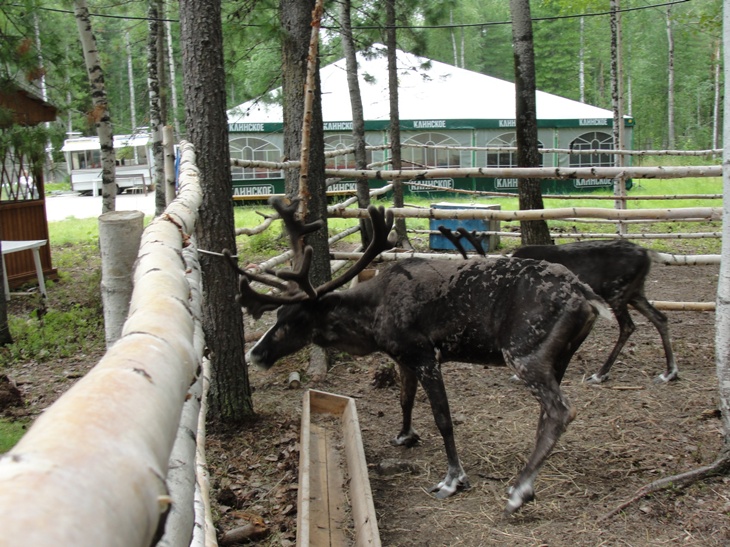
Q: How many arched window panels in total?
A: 5